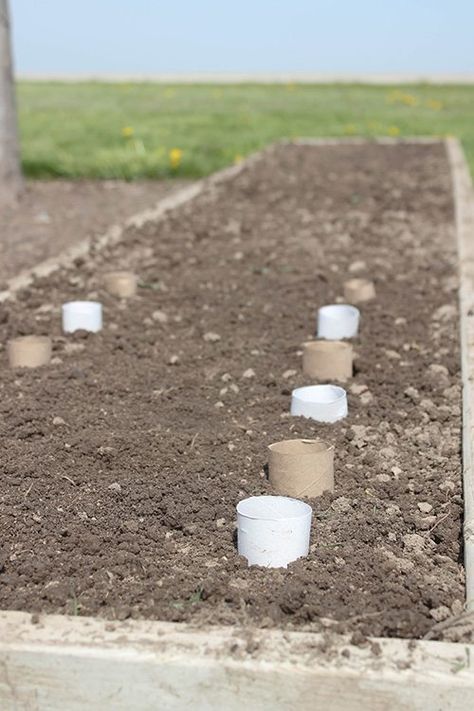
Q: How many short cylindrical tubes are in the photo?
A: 9